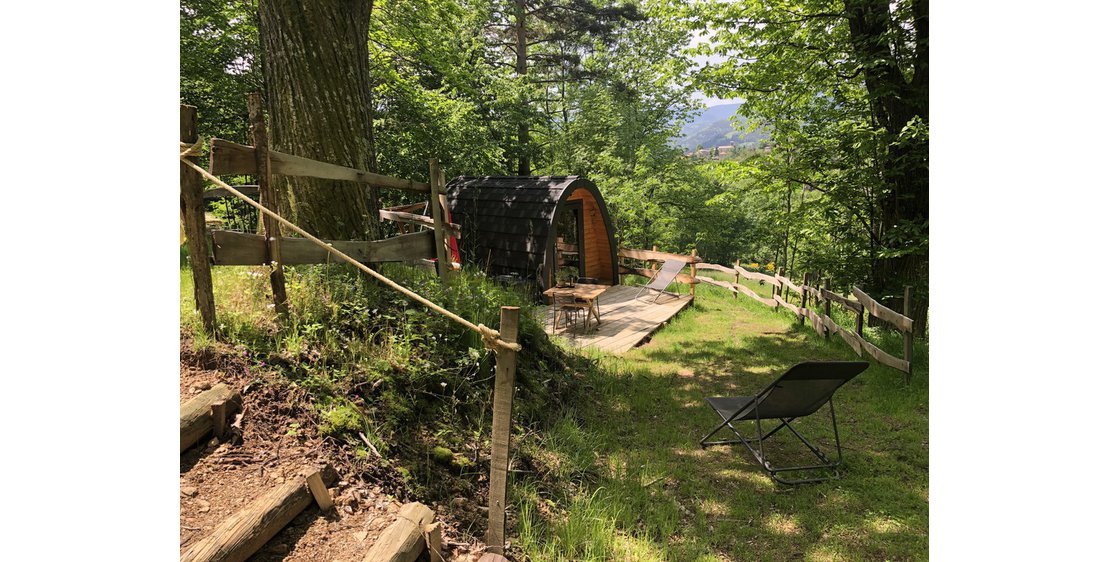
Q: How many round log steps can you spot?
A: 3